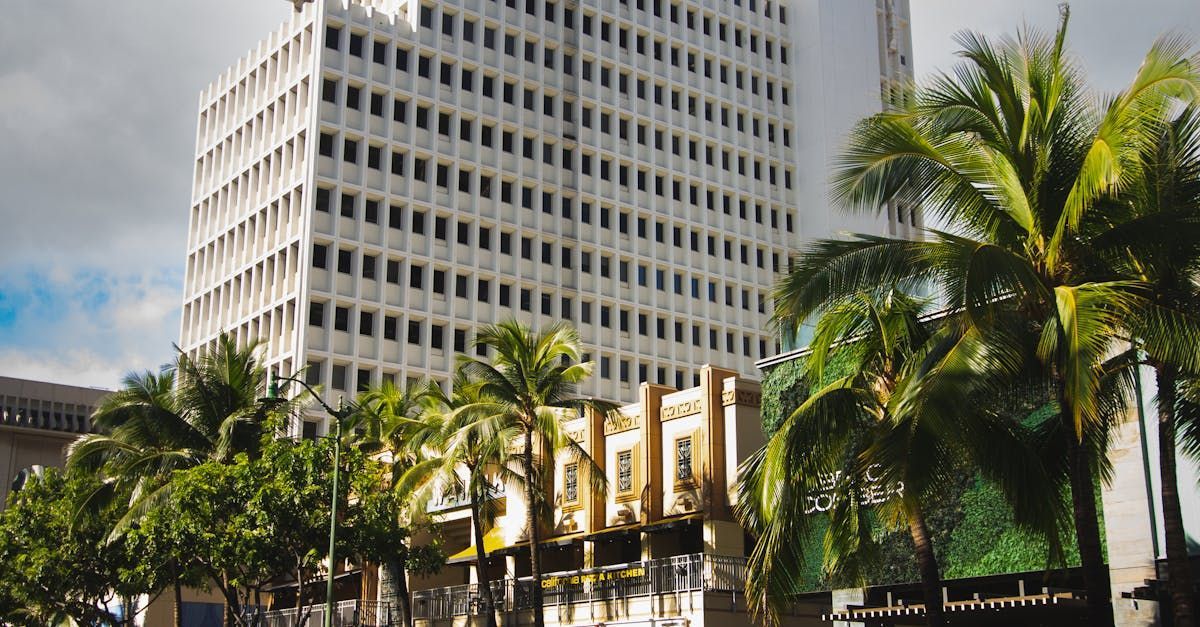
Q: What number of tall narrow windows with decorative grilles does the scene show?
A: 3